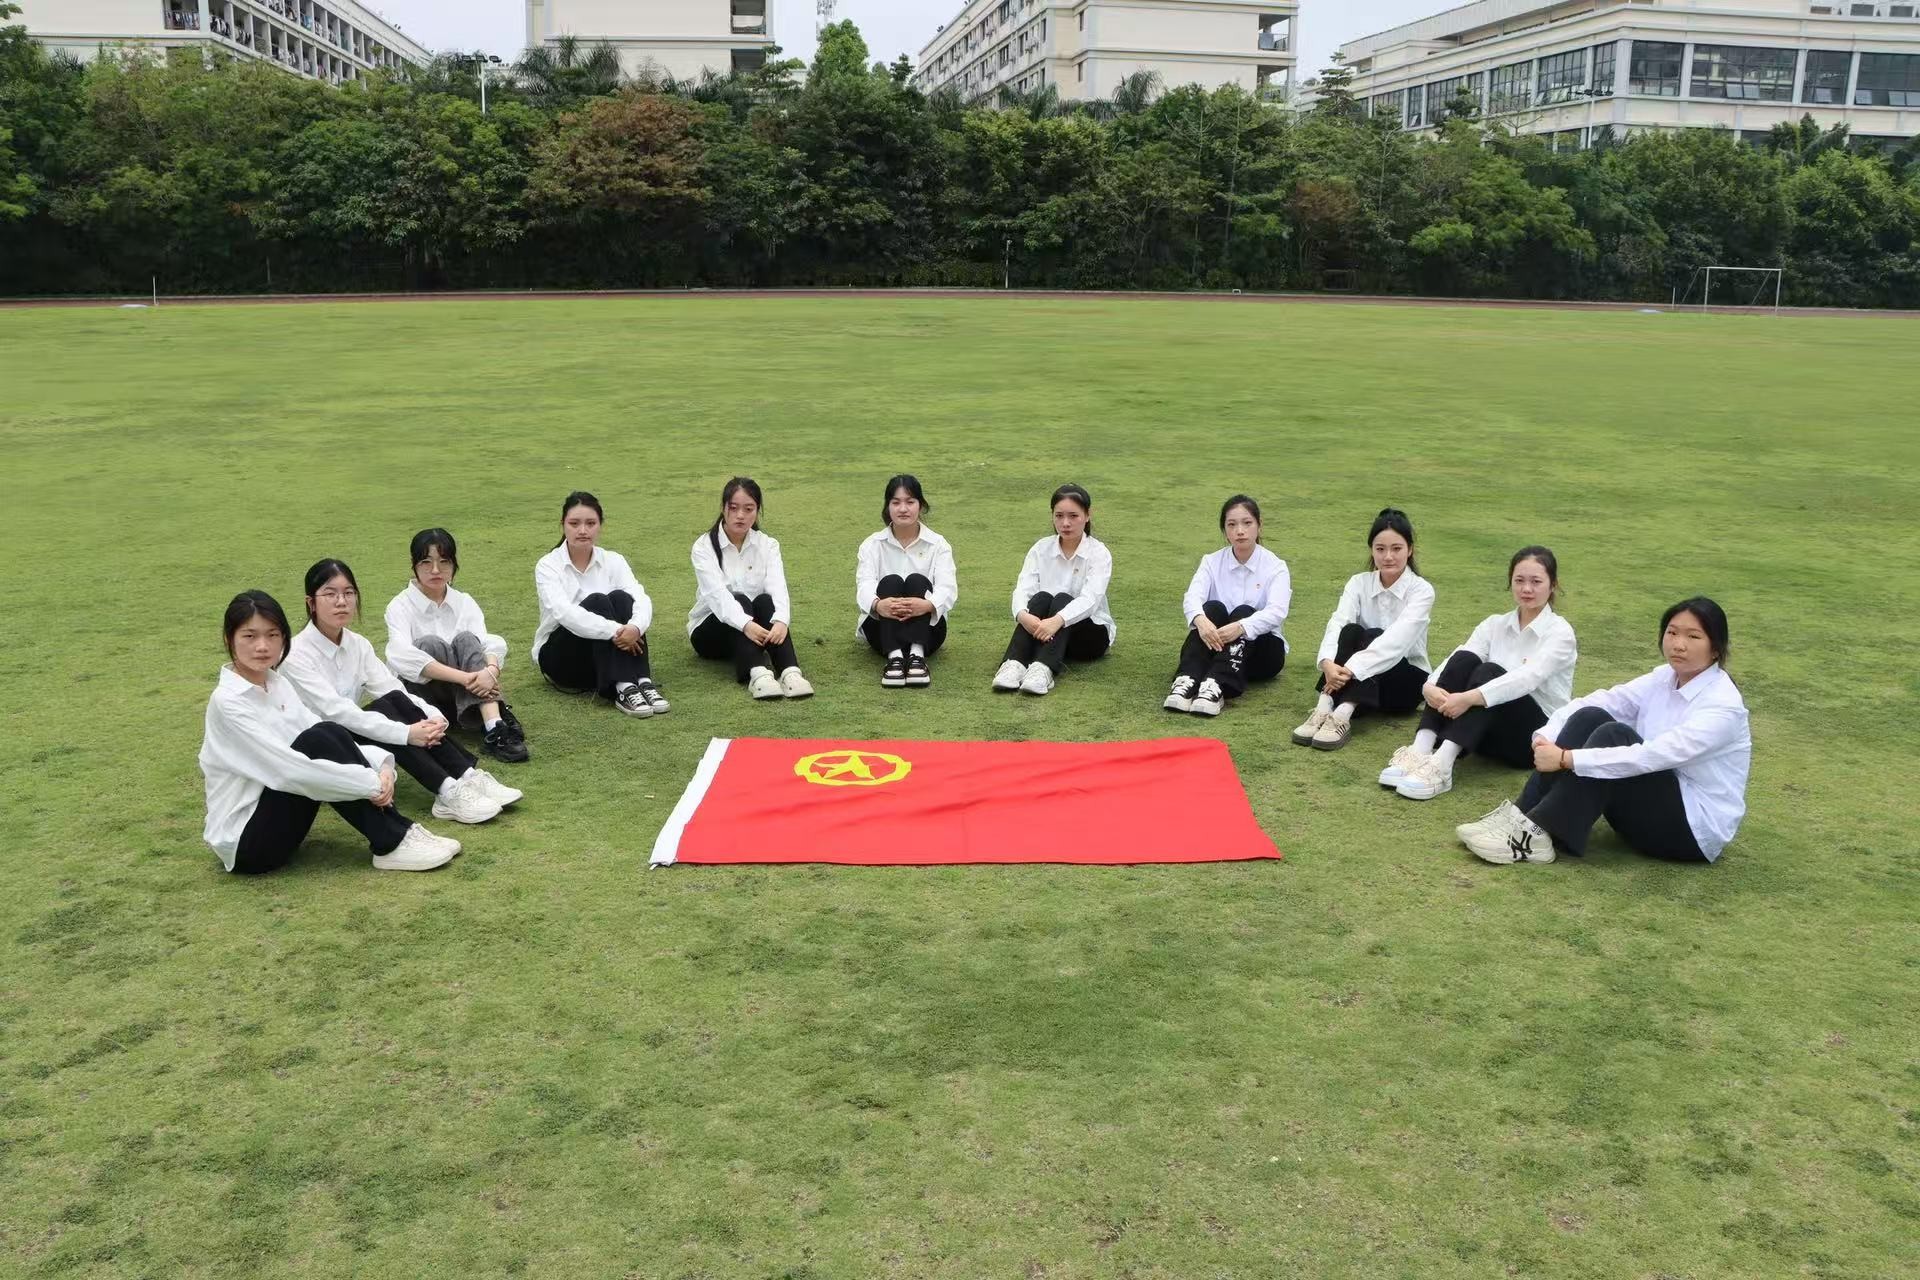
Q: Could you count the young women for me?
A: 11